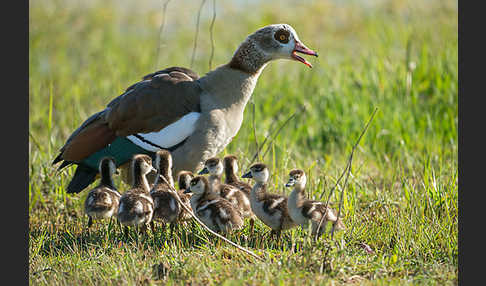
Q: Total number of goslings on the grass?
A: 9